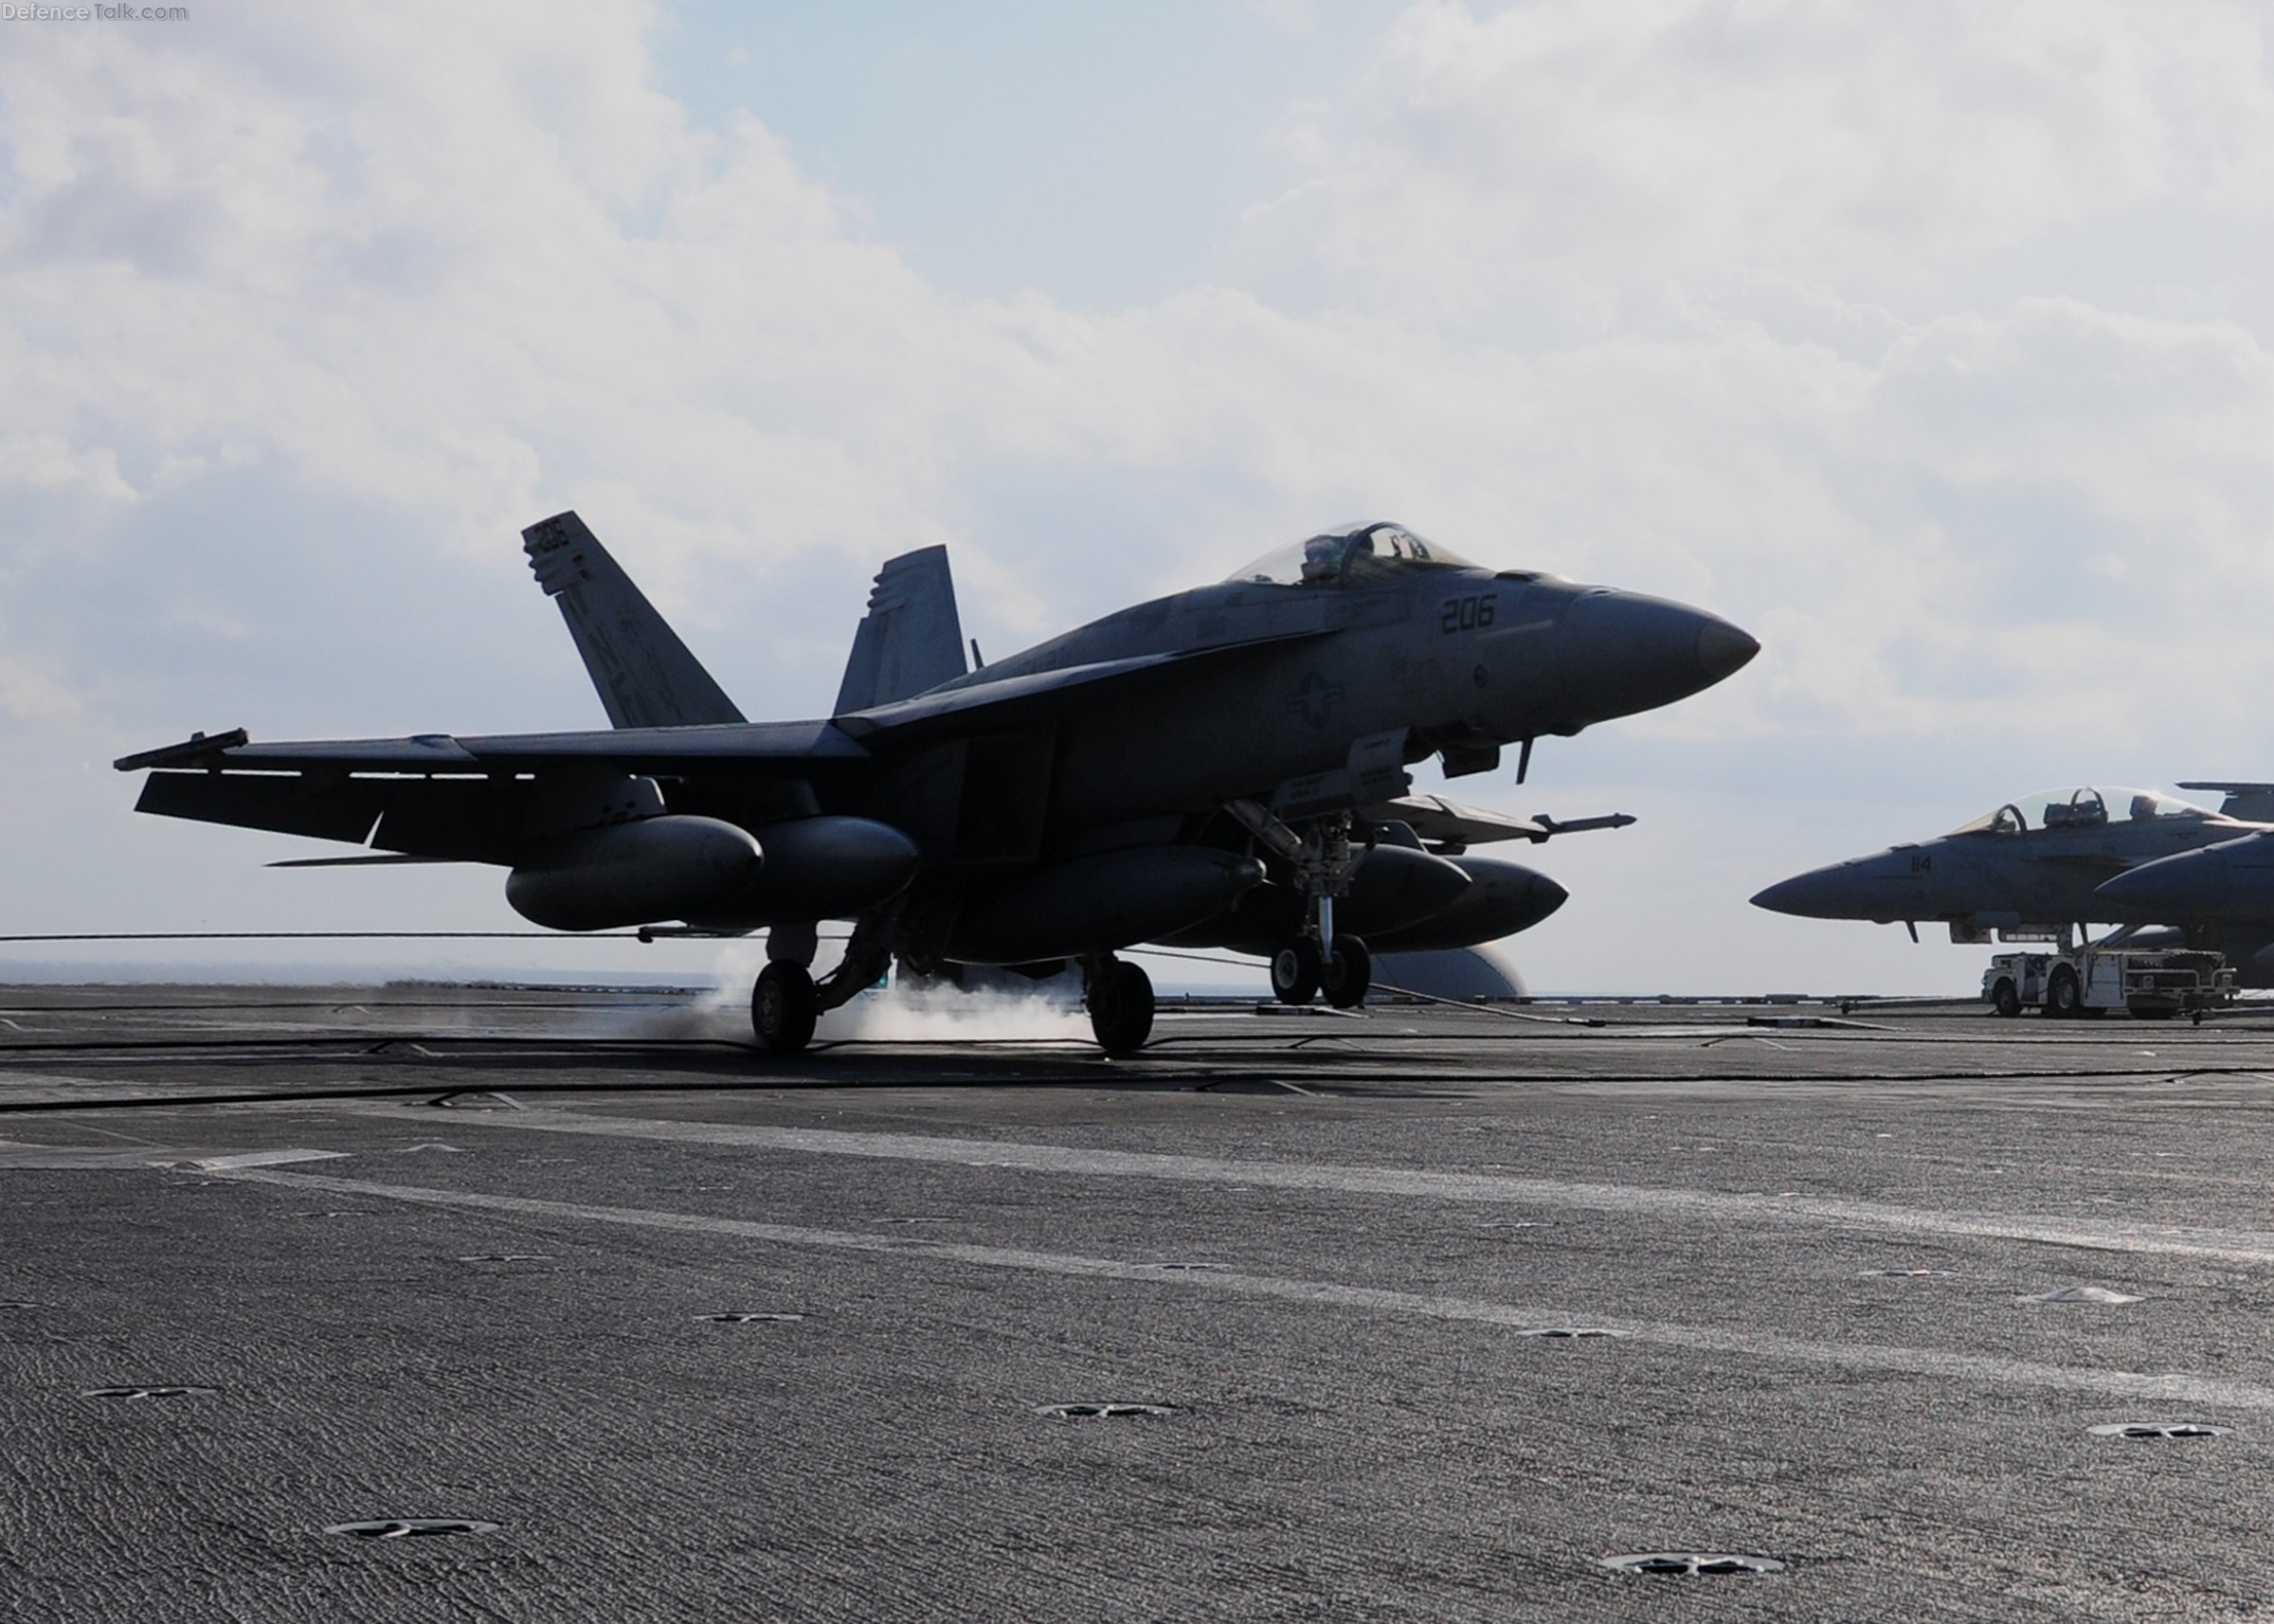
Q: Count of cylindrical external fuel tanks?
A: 5